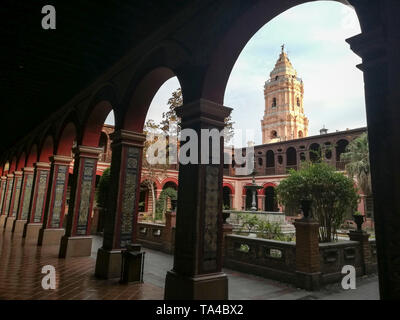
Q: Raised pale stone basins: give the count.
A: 1